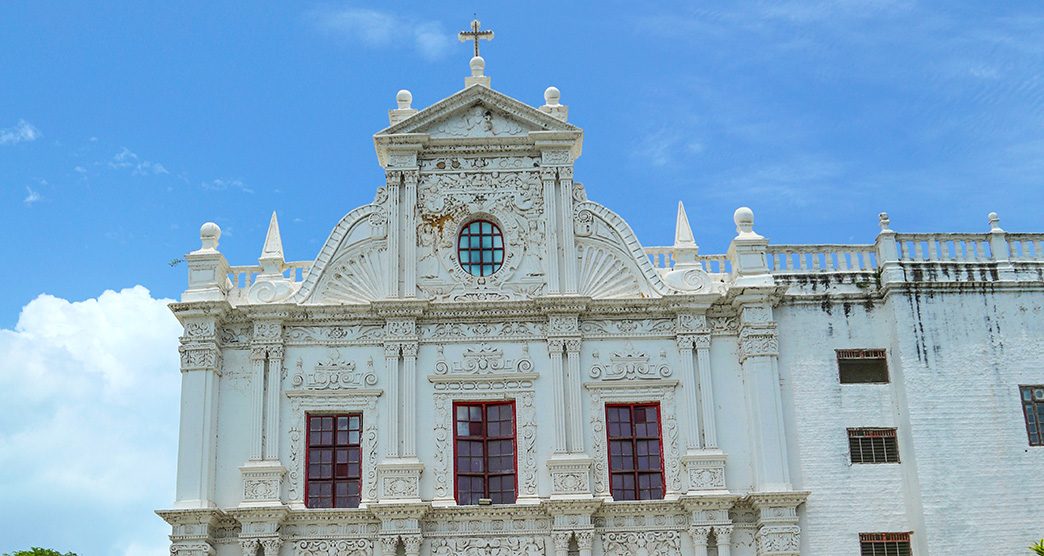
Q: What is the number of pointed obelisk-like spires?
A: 2